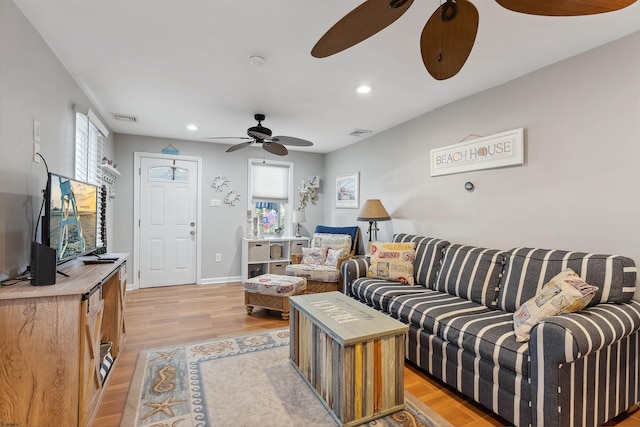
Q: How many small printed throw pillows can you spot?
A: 4